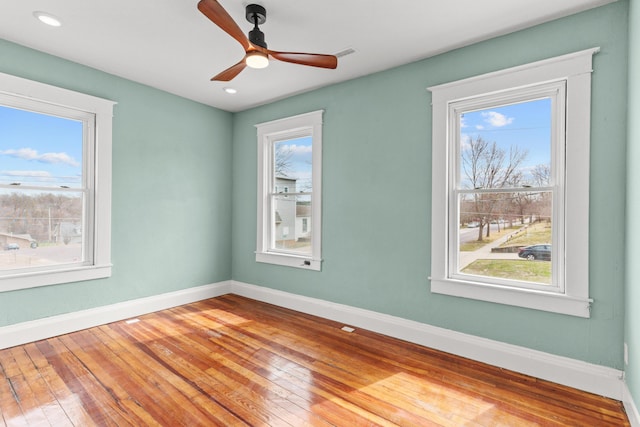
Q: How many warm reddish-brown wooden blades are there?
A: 3